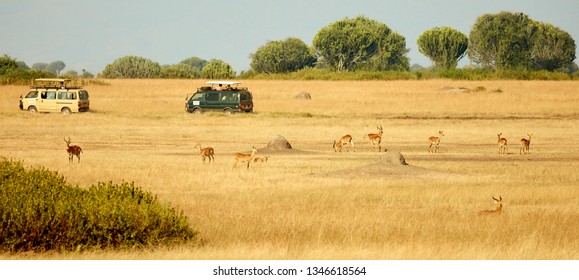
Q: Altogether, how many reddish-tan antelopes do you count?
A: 10